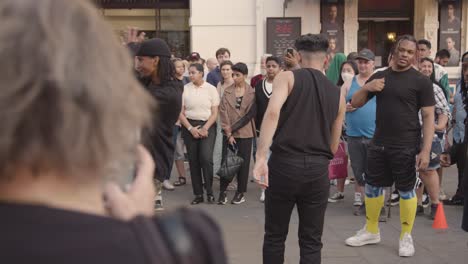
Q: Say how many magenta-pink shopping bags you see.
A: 1